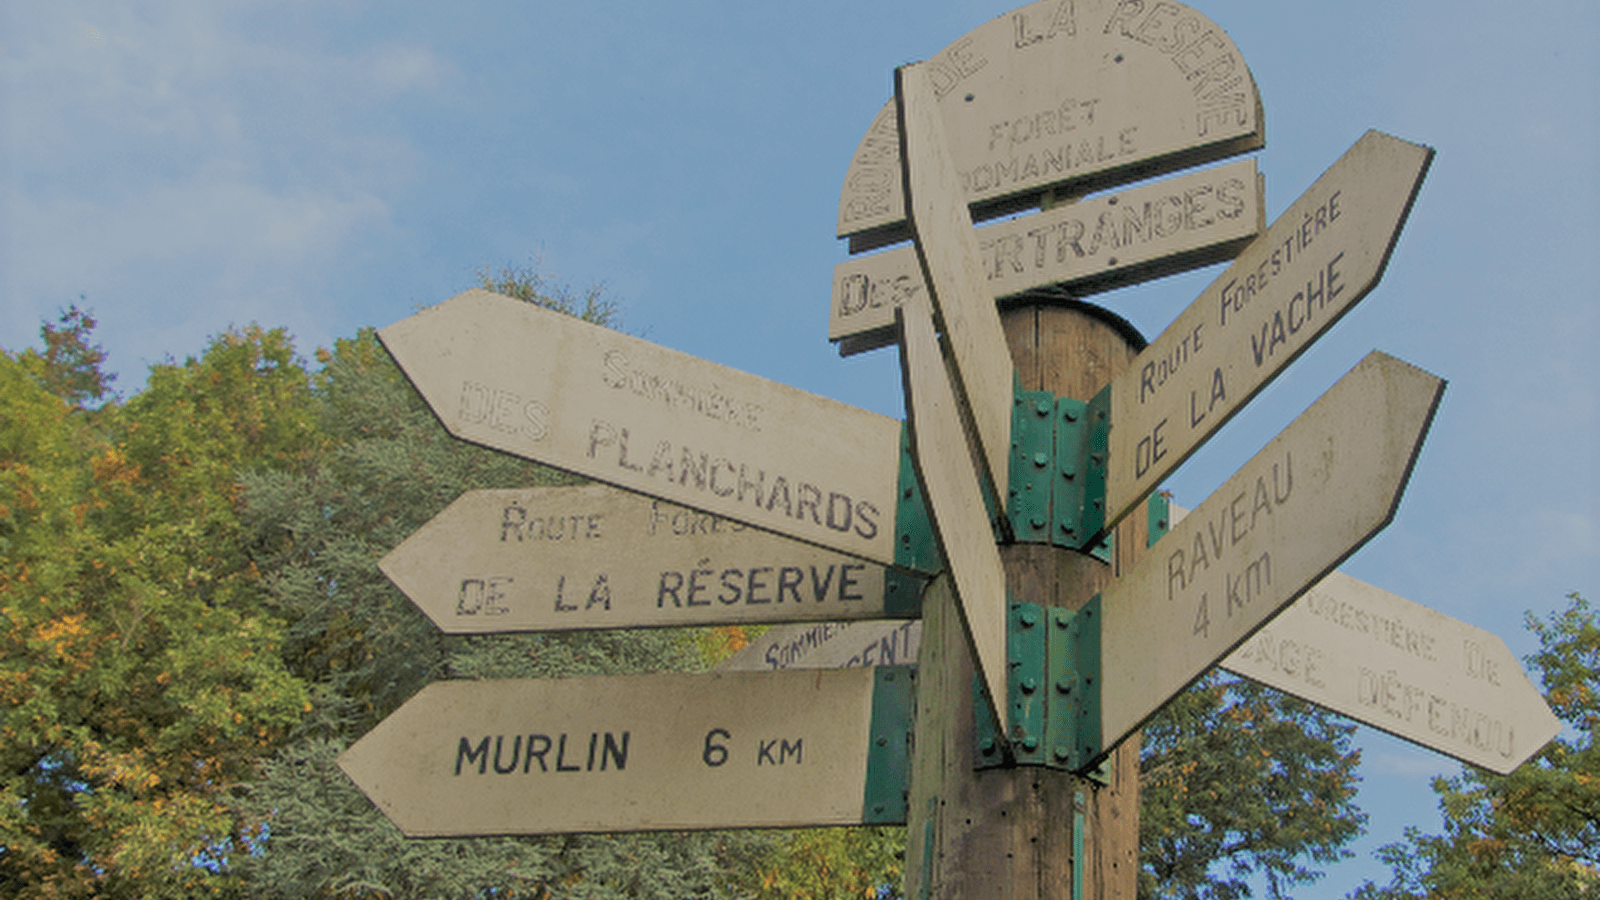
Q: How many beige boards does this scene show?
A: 11